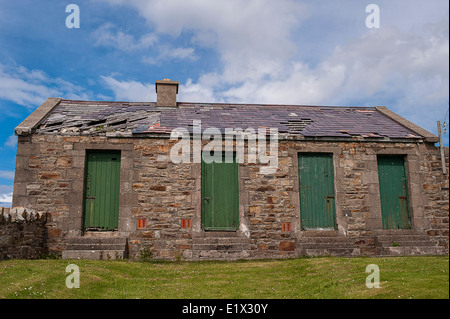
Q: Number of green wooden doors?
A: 4